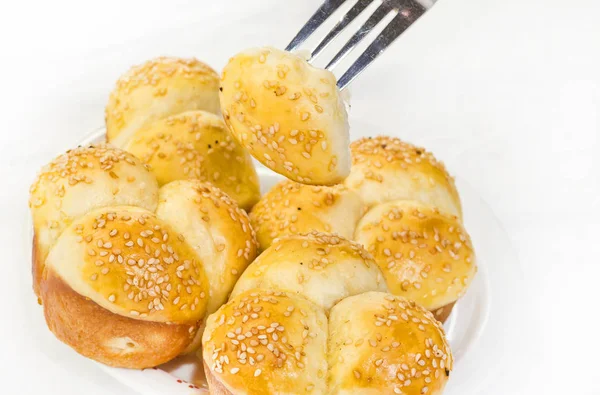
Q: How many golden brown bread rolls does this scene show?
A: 12